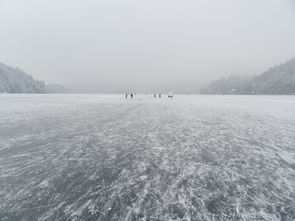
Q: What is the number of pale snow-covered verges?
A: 2